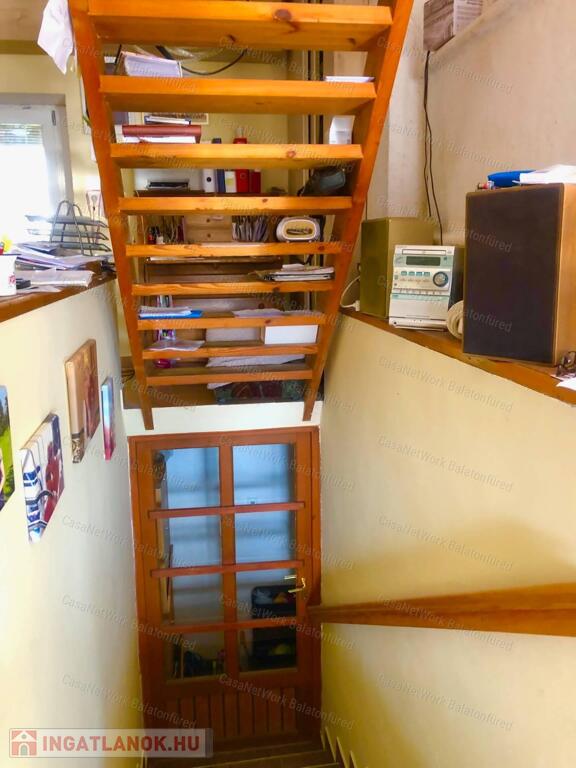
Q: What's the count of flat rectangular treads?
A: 9